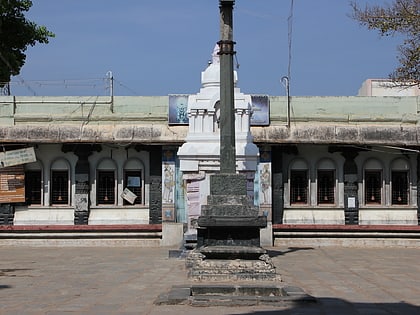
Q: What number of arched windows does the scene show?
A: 8